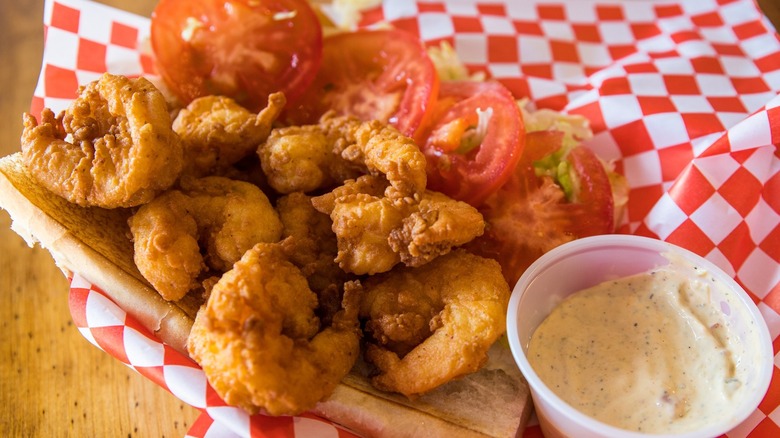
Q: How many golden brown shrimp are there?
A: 8